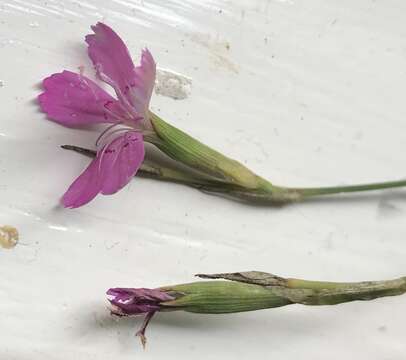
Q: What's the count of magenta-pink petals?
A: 5